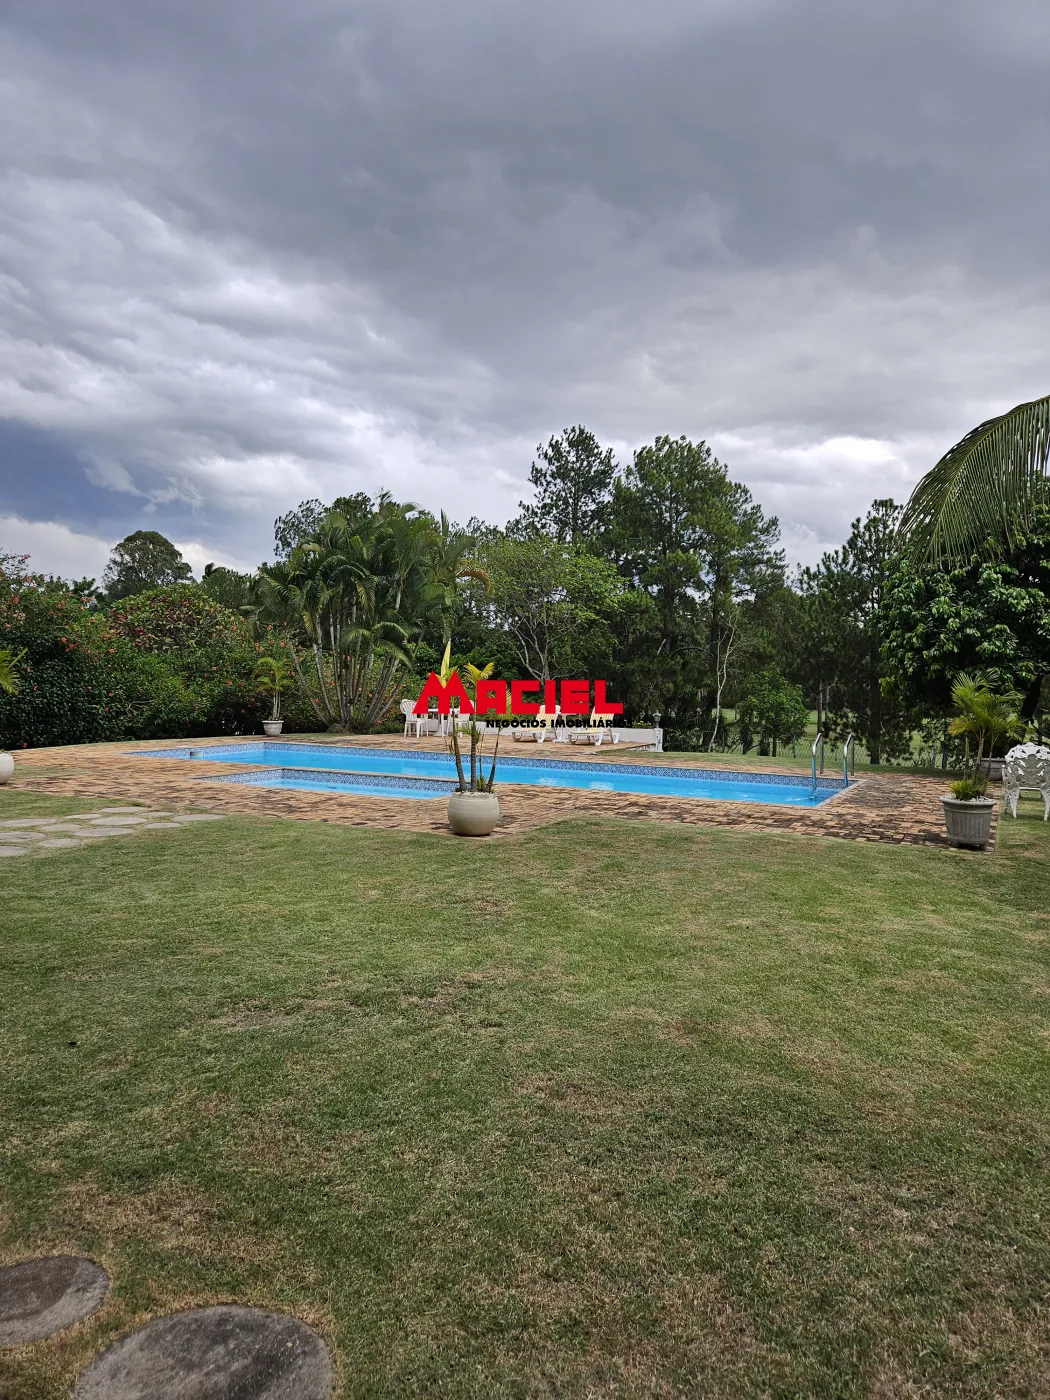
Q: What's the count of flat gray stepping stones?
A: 14